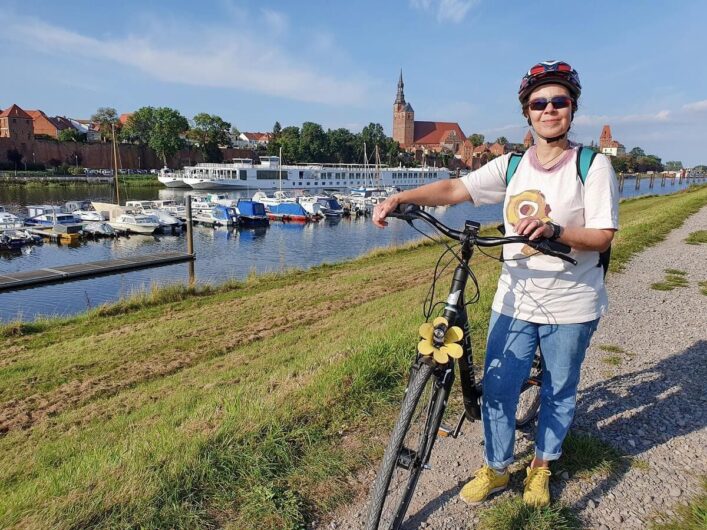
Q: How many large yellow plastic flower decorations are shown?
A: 1